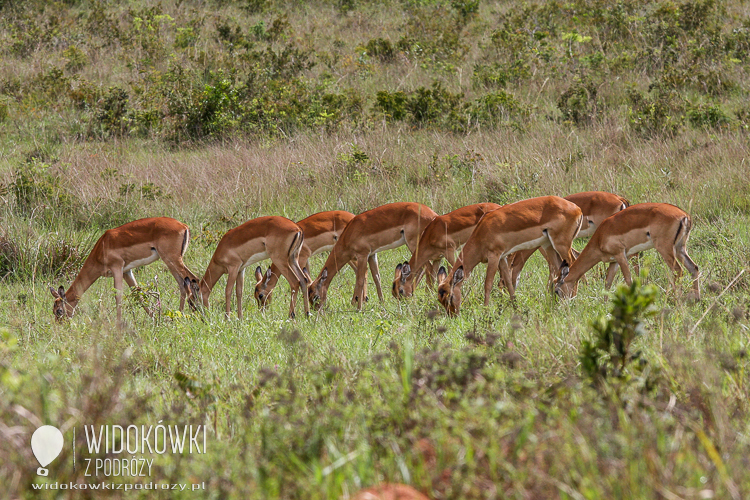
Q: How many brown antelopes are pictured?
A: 8